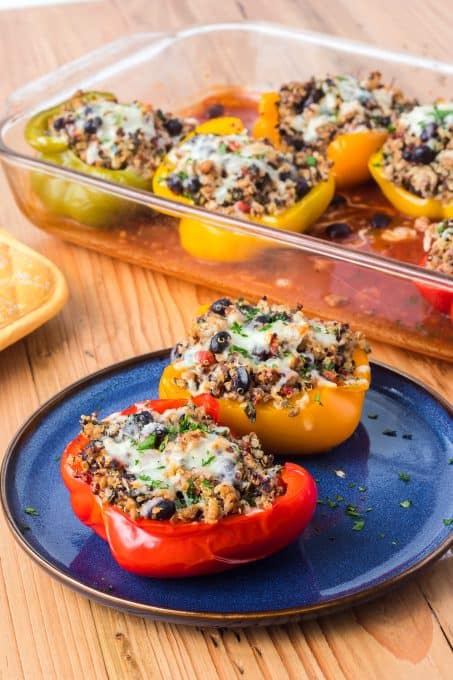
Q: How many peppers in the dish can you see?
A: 5